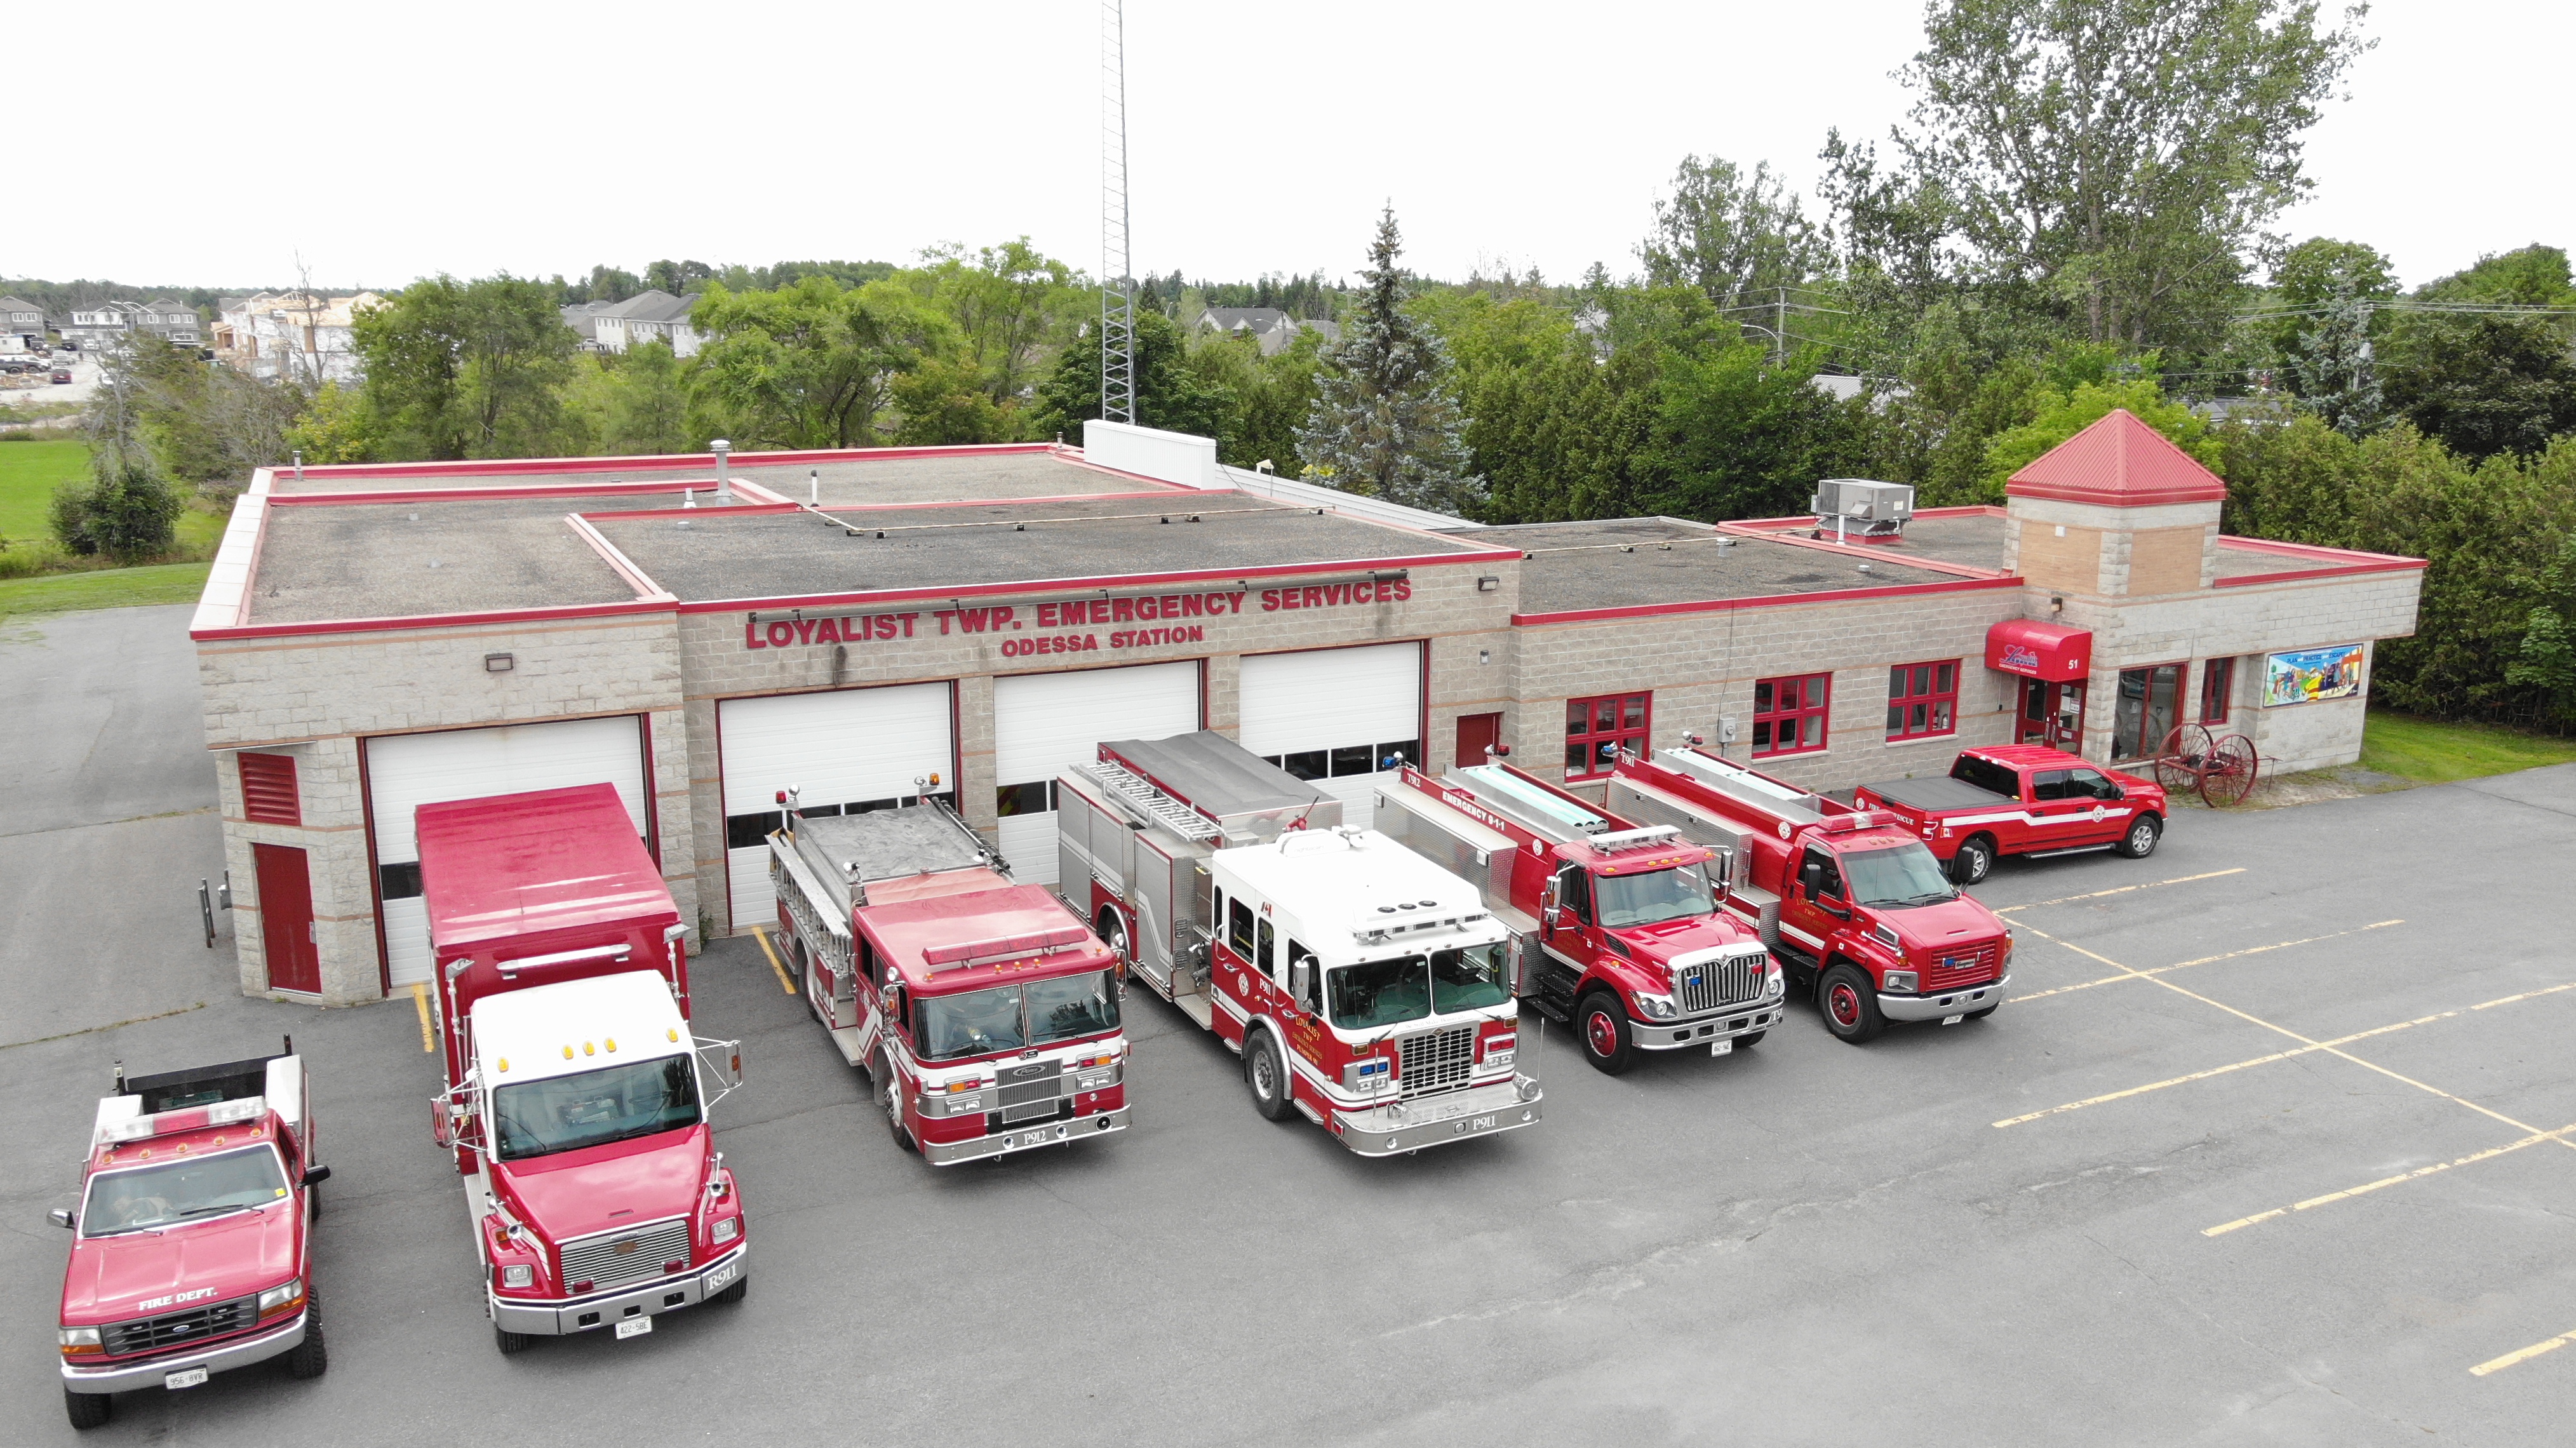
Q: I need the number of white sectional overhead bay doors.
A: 4